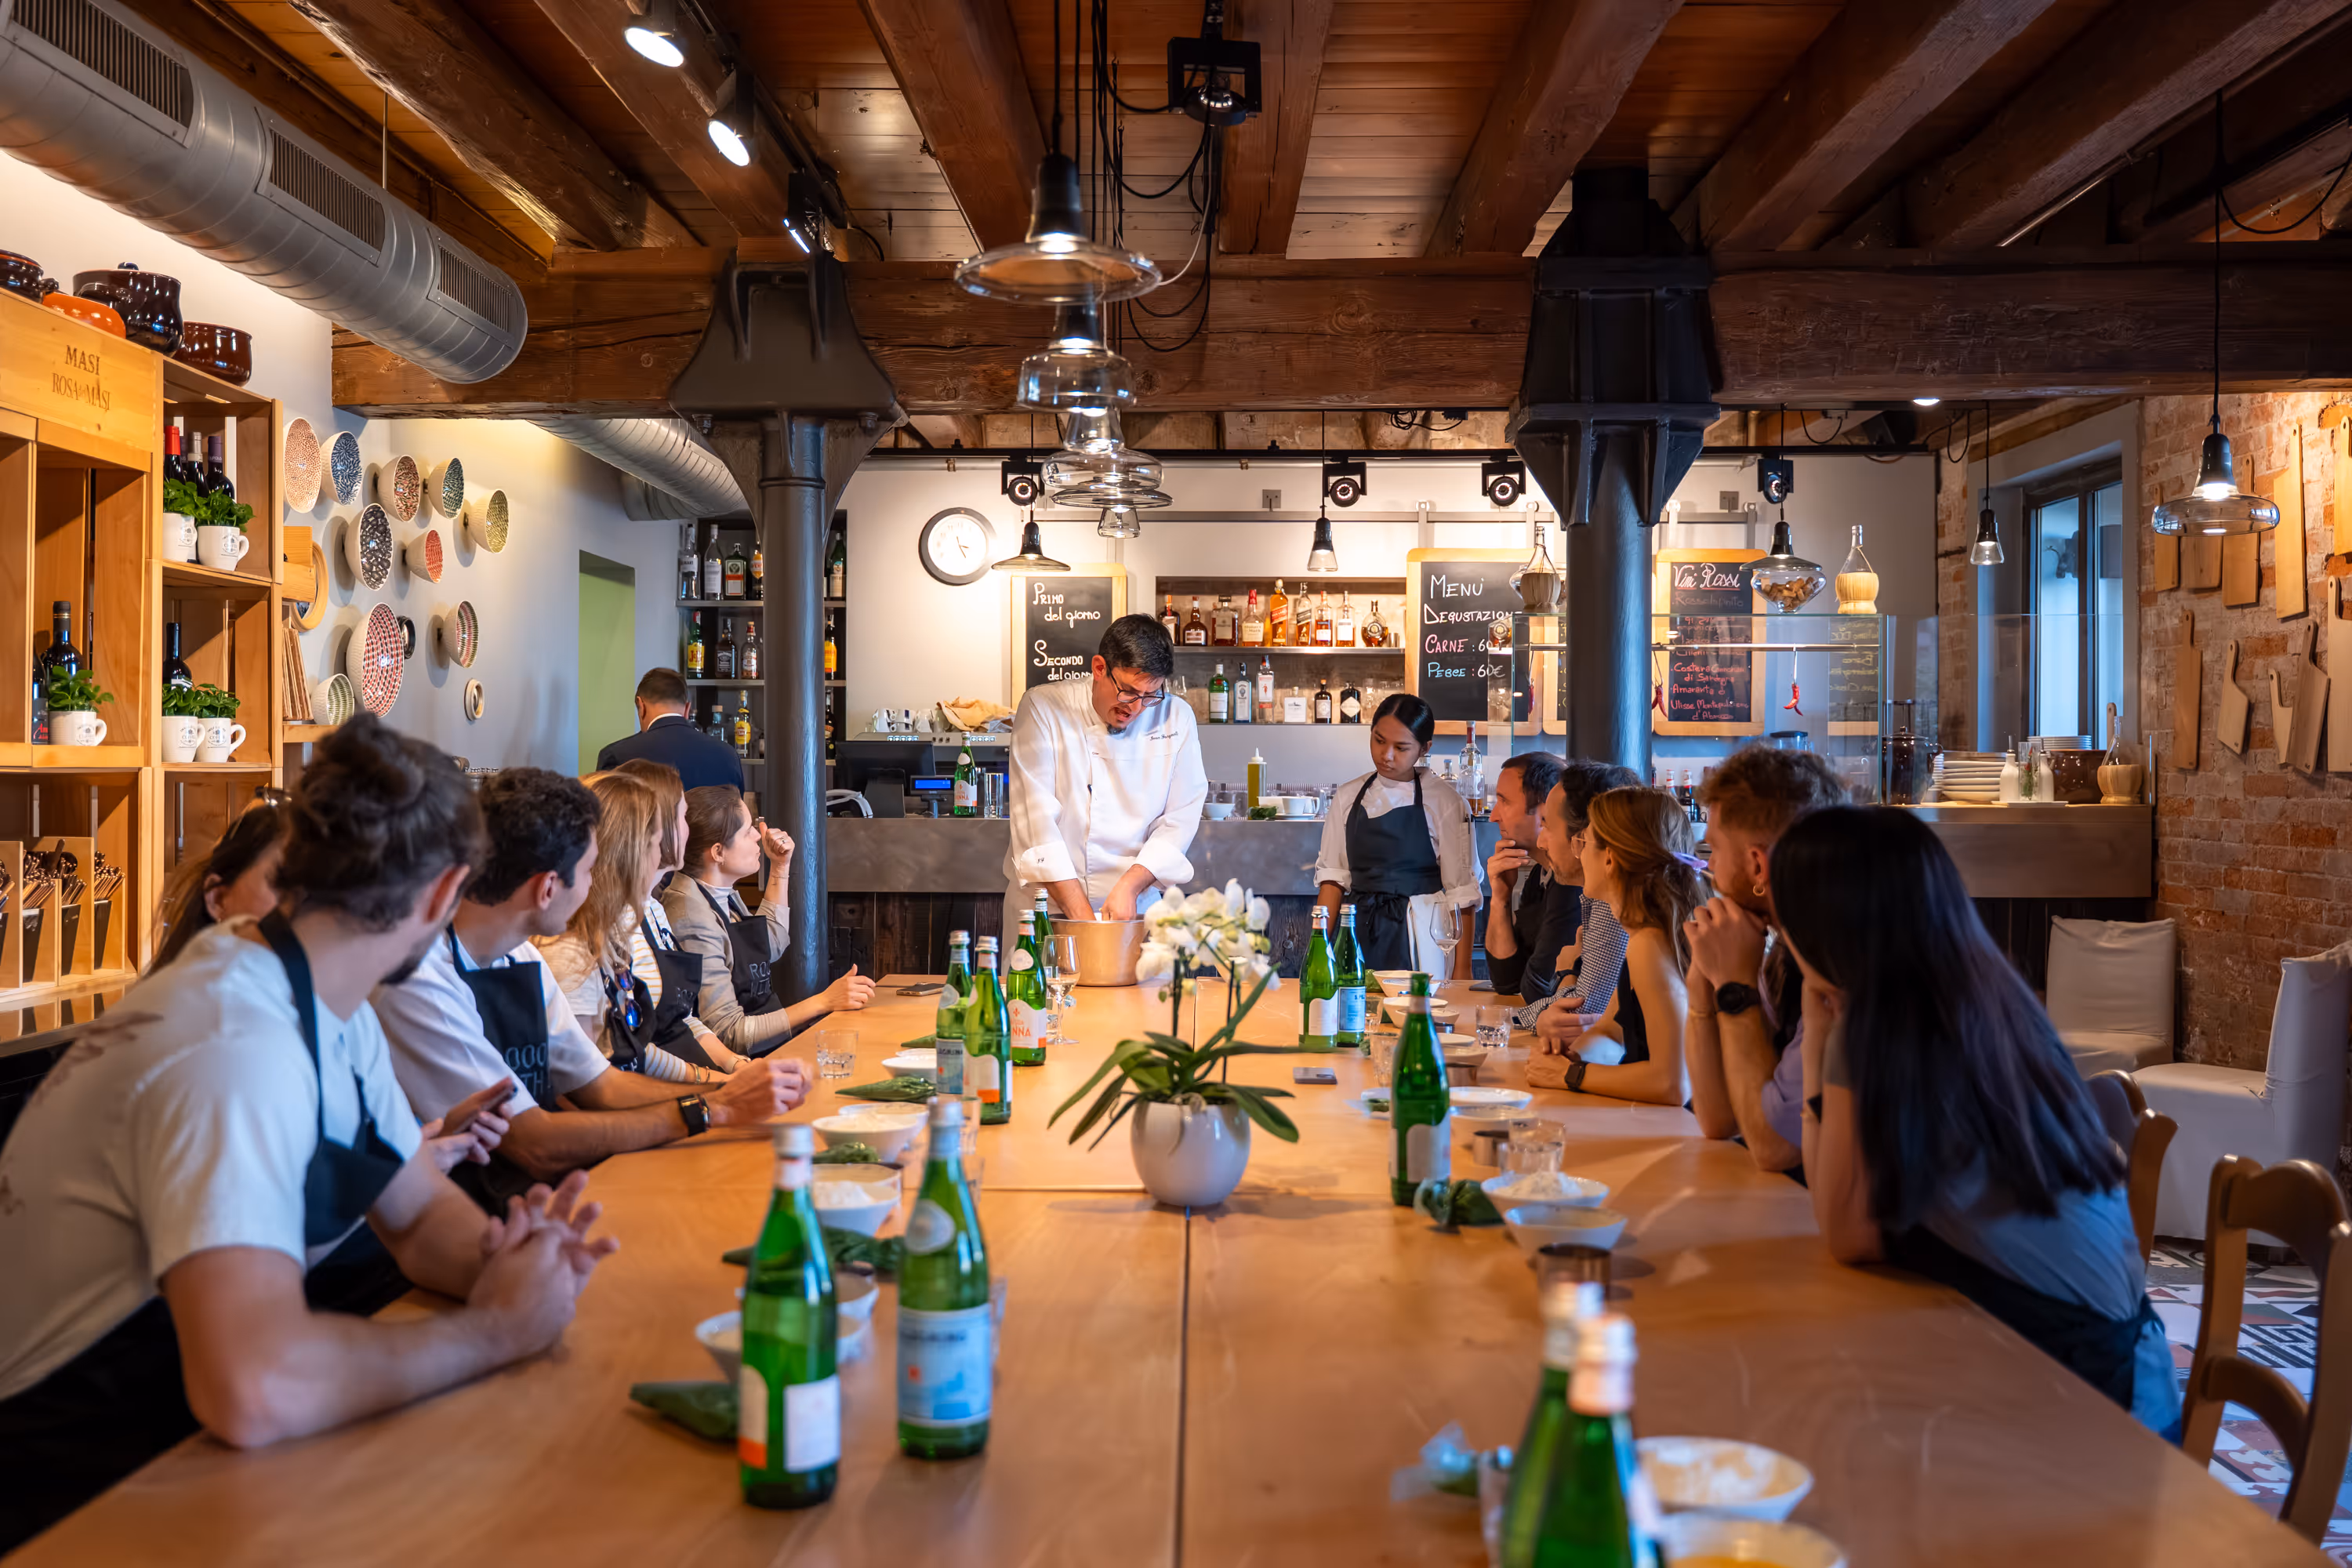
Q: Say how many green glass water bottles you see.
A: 12